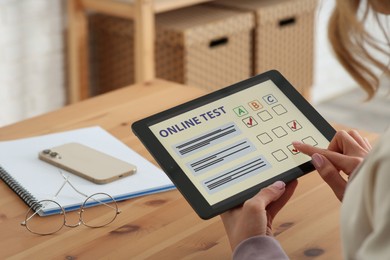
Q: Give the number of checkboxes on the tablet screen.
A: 9